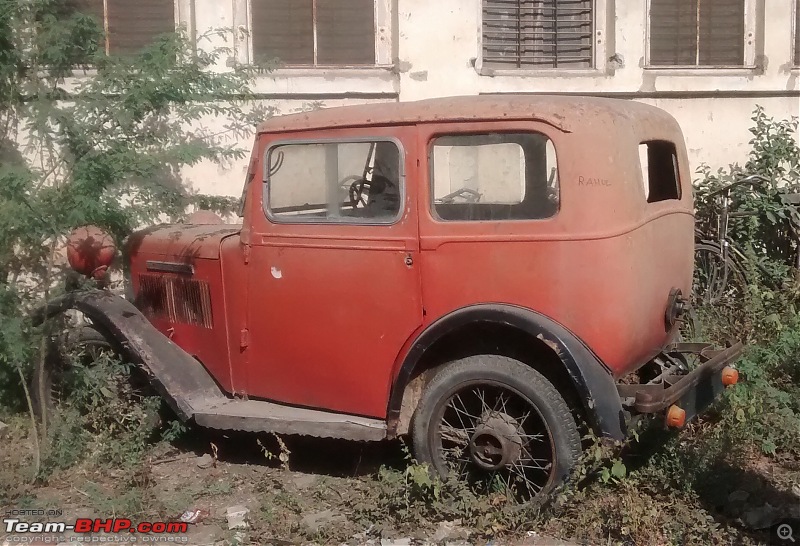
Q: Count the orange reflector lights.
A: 2